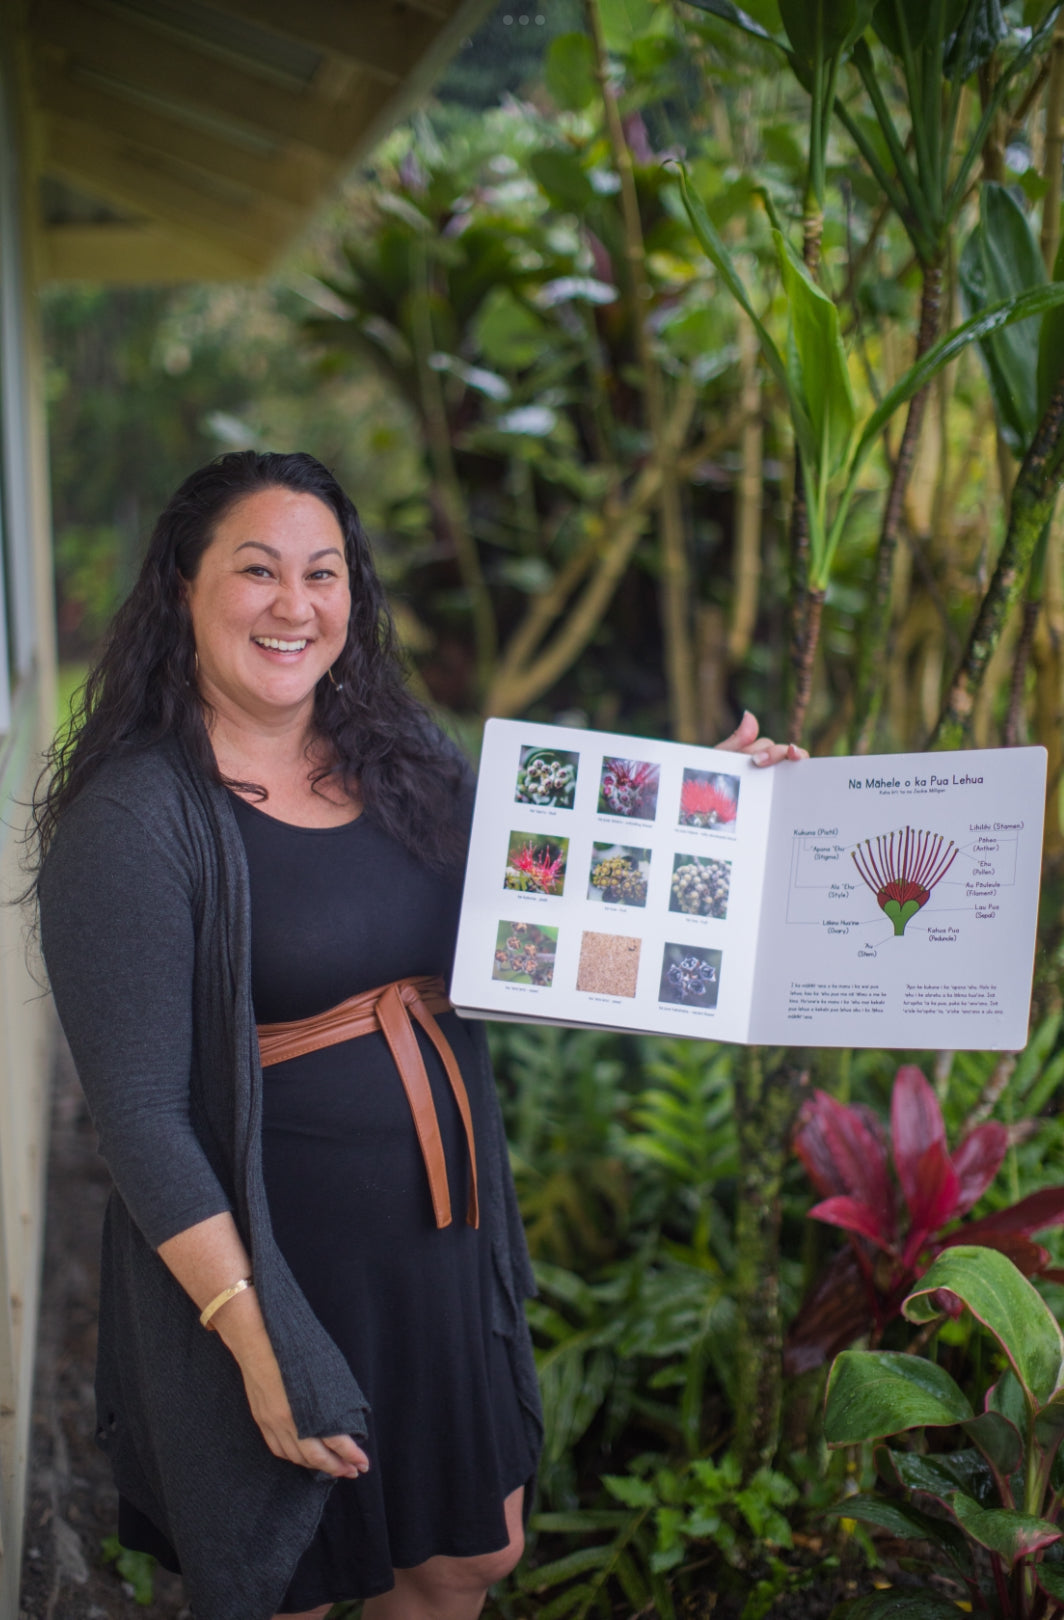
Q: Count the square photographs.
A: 9